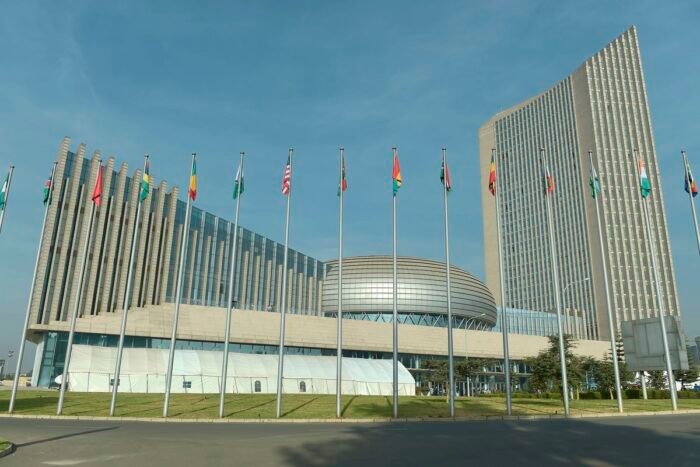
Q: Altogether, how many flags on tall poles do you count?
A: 15